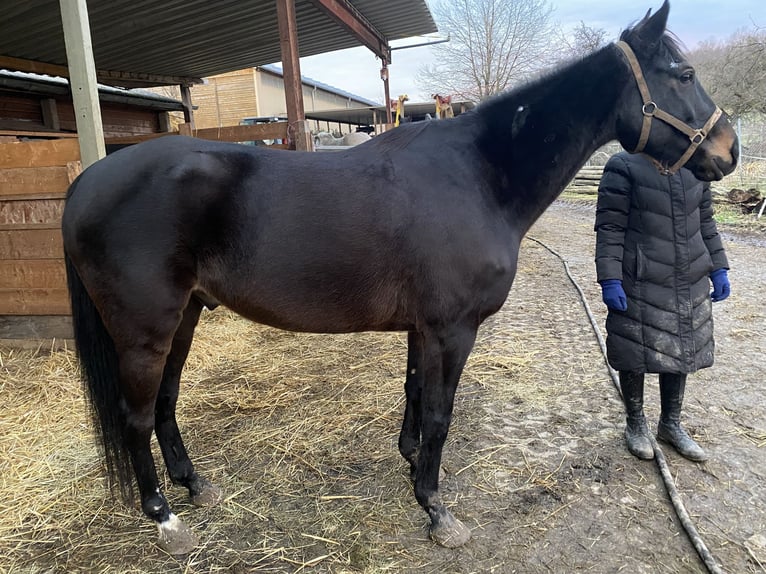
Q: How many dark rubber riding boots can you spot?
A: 2